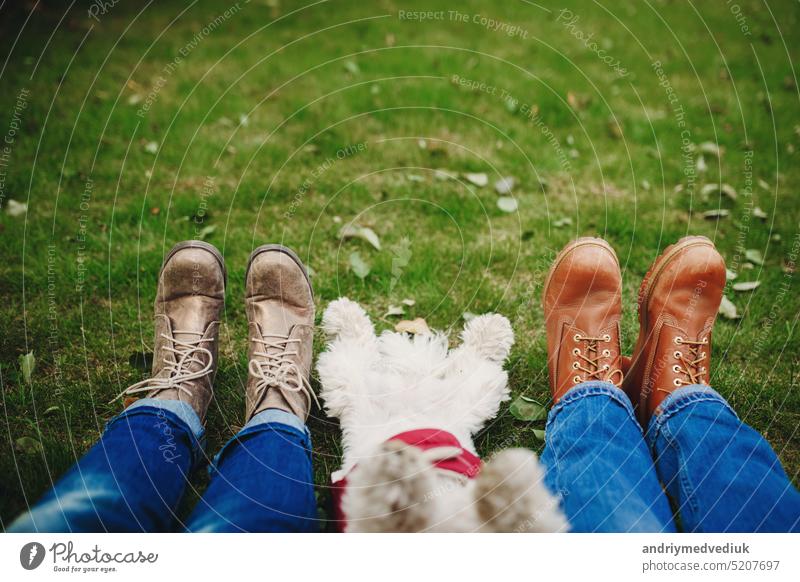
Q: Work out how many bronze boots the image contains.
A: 2